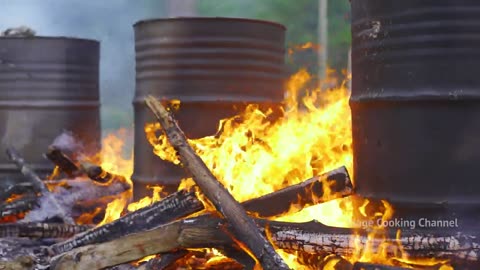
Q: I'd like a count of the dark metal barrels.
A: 3